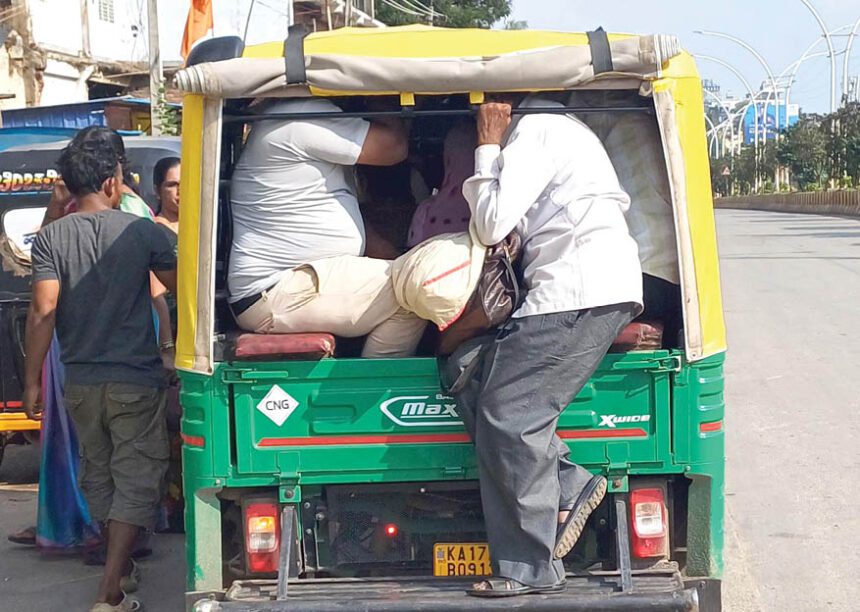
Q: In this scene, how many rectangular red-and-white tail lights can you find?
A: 2